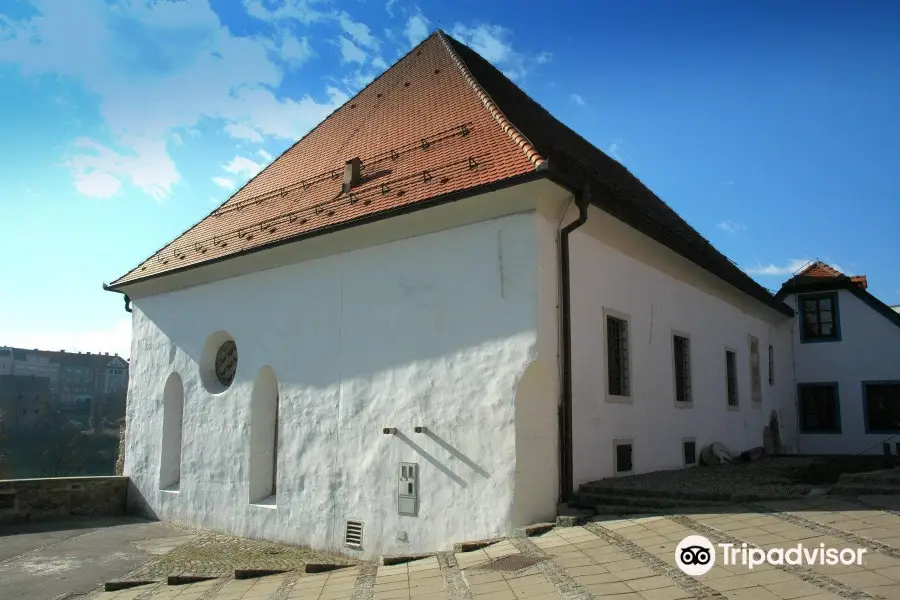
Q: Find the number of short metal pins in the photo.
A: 2